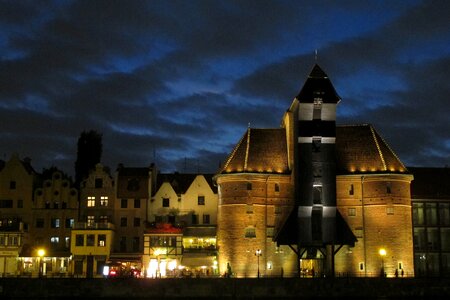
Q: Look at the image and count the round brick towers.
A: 2